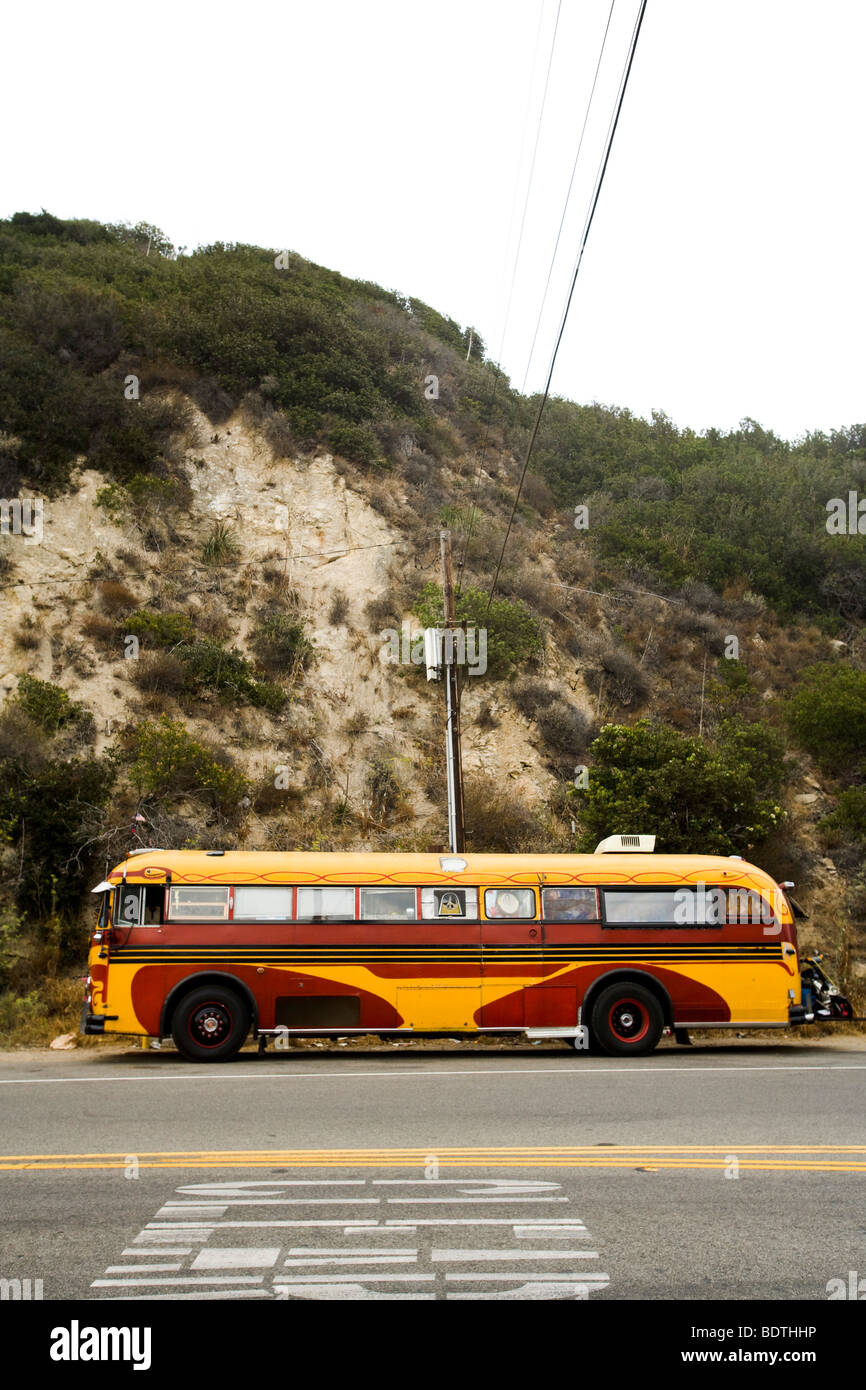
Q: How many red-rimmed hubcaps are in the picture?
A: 2